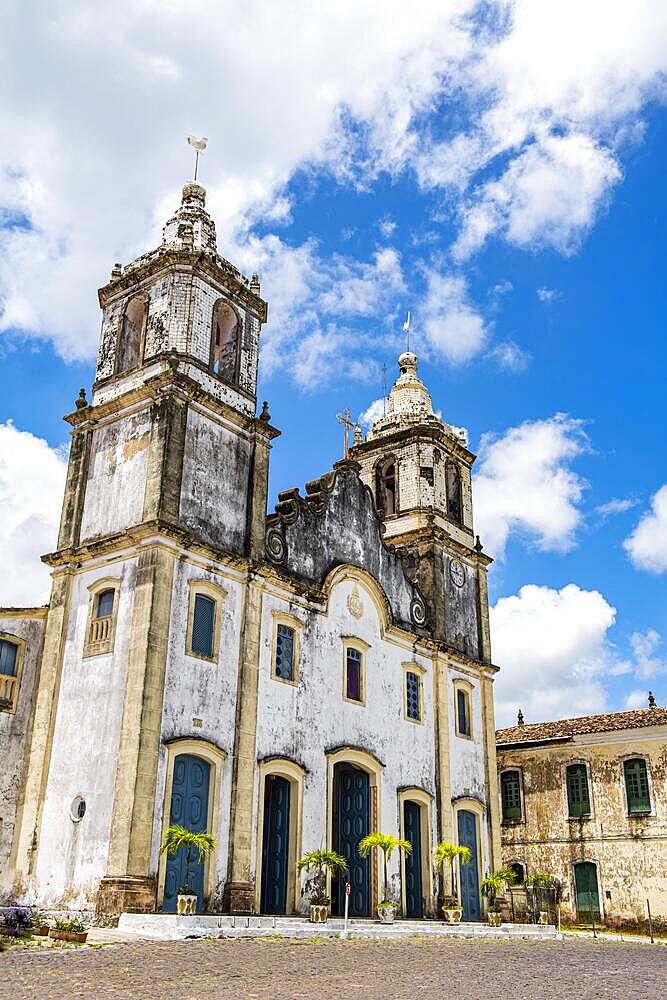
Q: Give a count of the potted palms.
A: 6